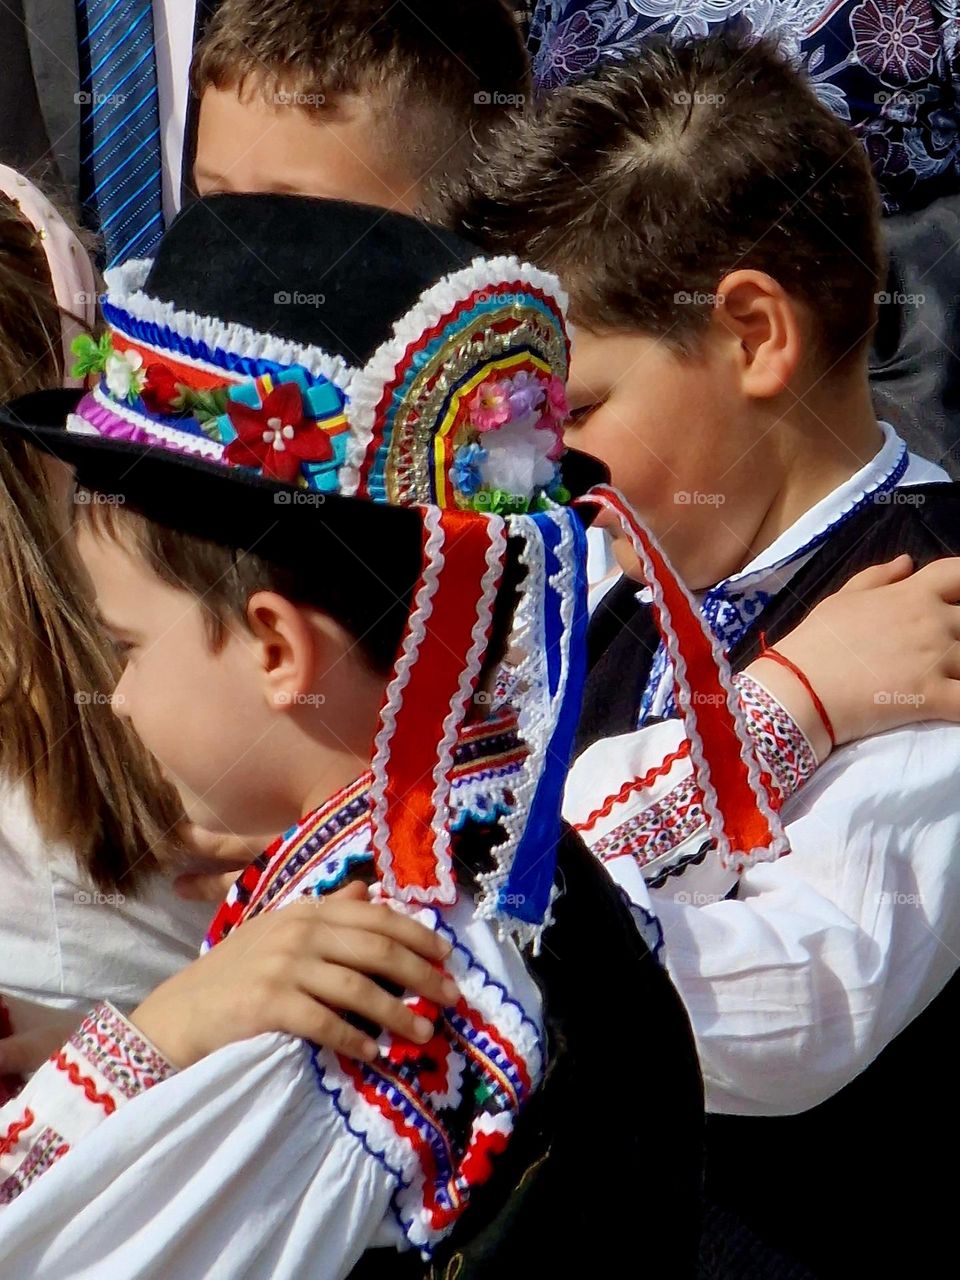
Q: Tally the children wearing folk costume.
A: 2